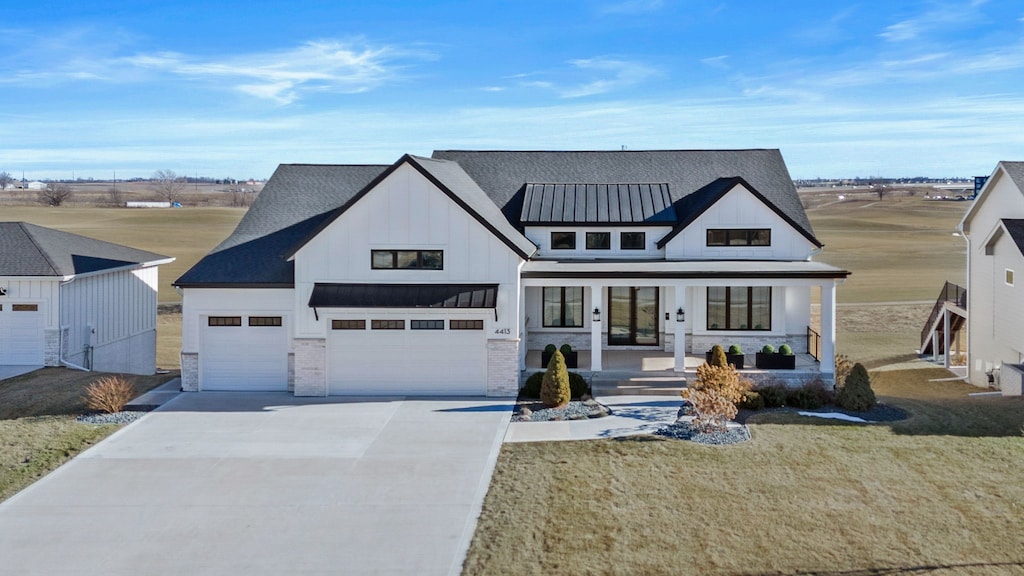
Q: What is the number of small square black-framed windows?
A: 3